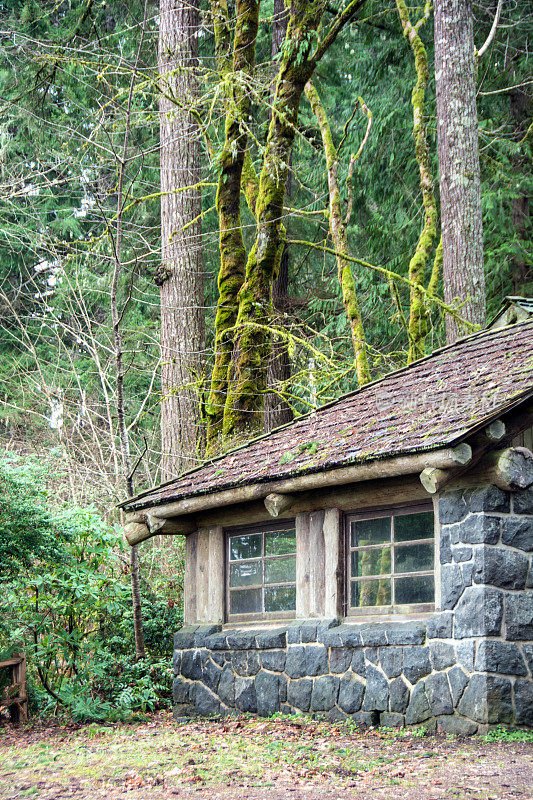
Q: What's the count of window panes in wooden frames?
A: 12